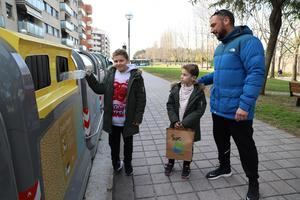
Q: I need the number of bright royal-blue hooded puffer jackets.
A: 1